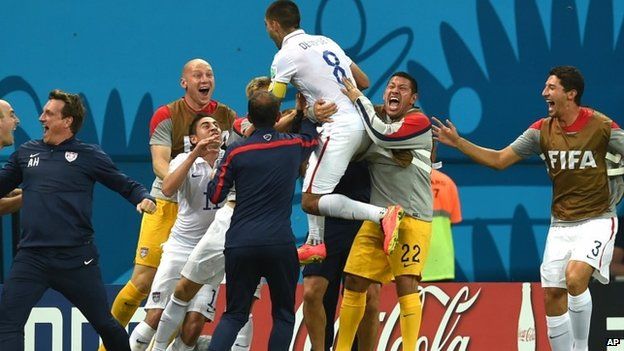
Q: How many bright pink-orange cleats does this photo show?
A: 2